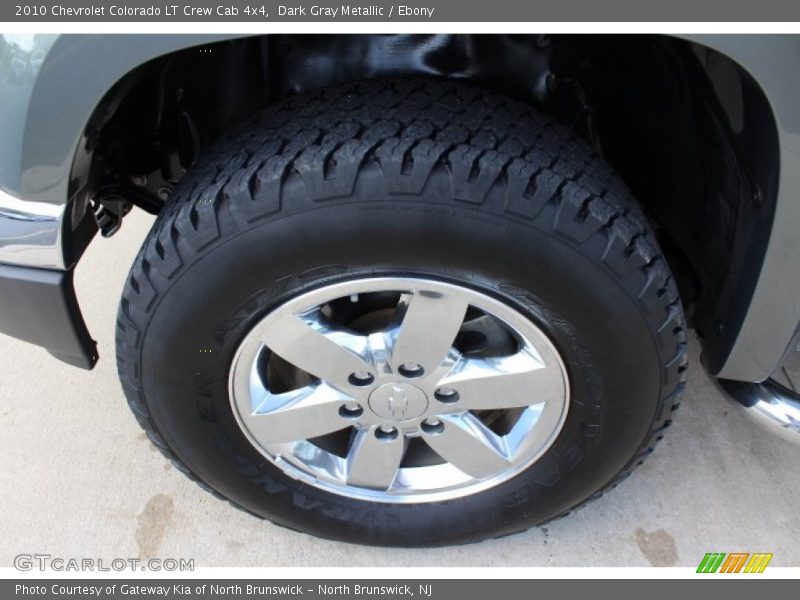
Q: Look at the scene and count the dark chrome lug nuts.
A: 6